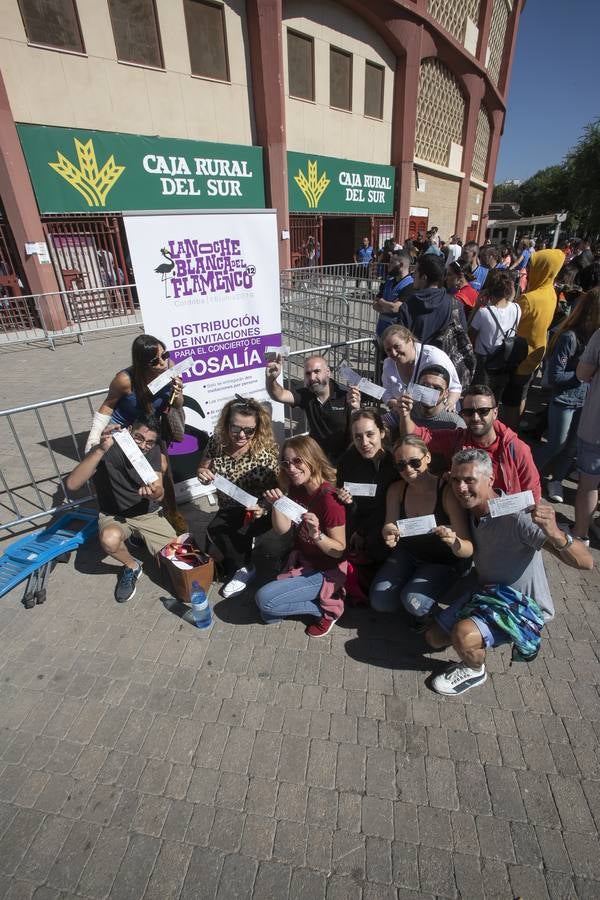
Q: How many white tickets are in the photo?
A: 10